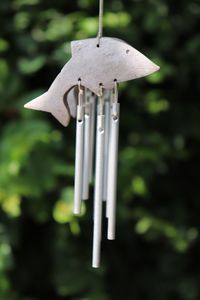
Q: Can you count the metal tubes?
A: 7